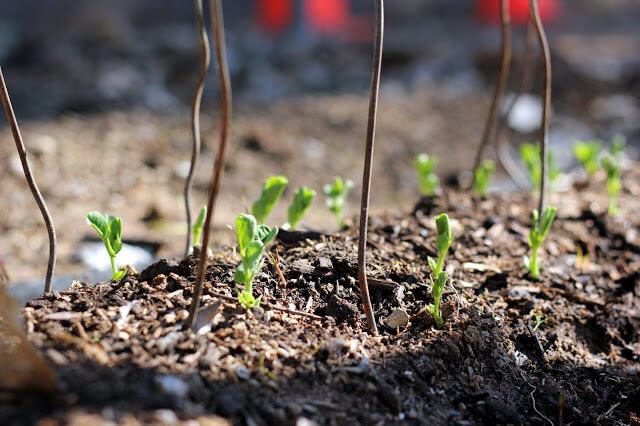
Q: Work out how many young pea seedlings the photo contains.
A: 13